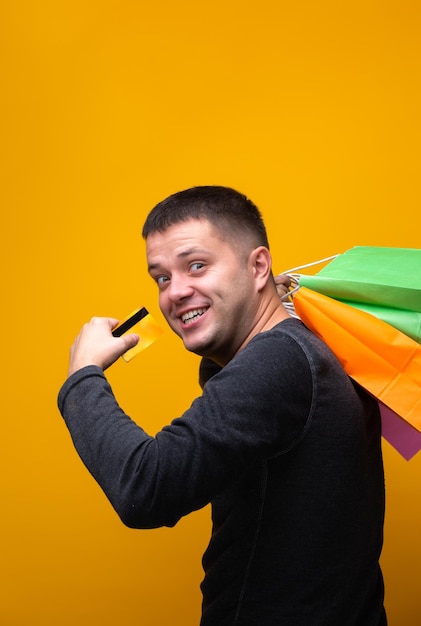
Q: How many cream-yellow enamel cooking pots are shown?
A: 0